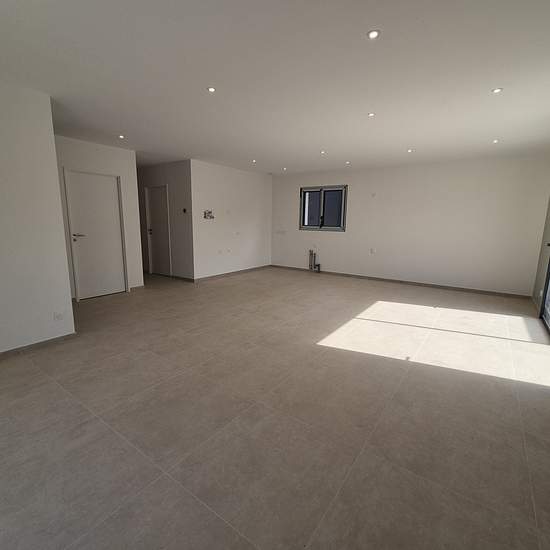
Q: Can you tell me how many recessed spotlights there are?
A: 11